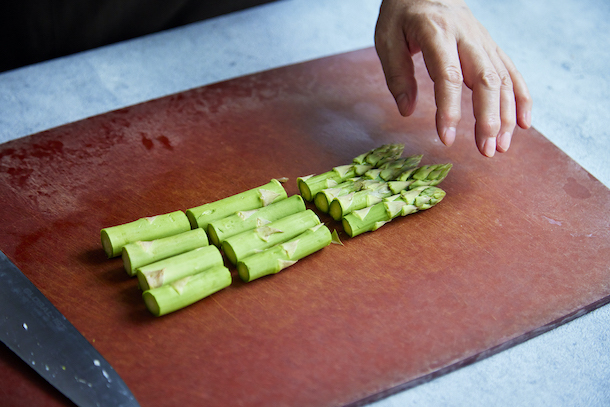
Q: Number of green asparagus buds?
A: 4